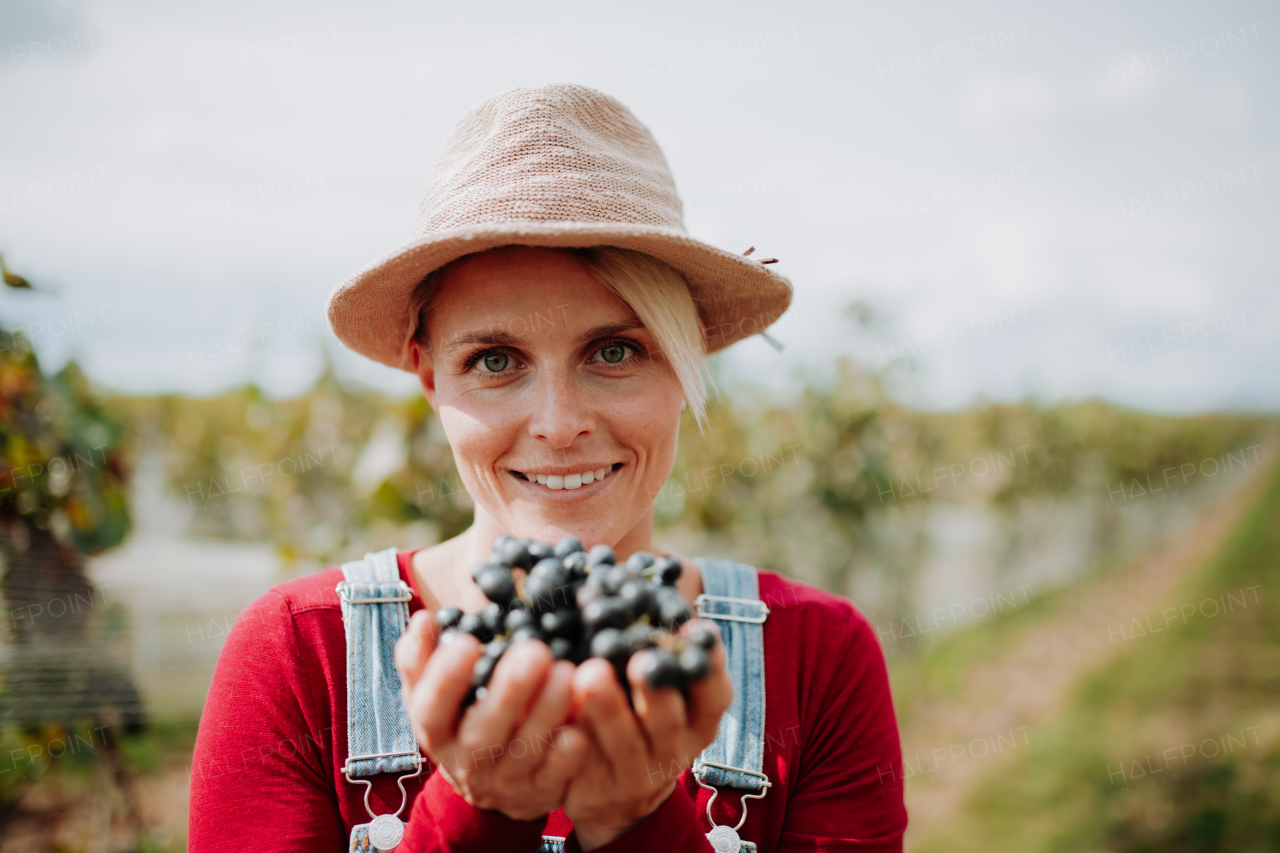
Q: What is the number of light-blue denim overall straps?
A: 2